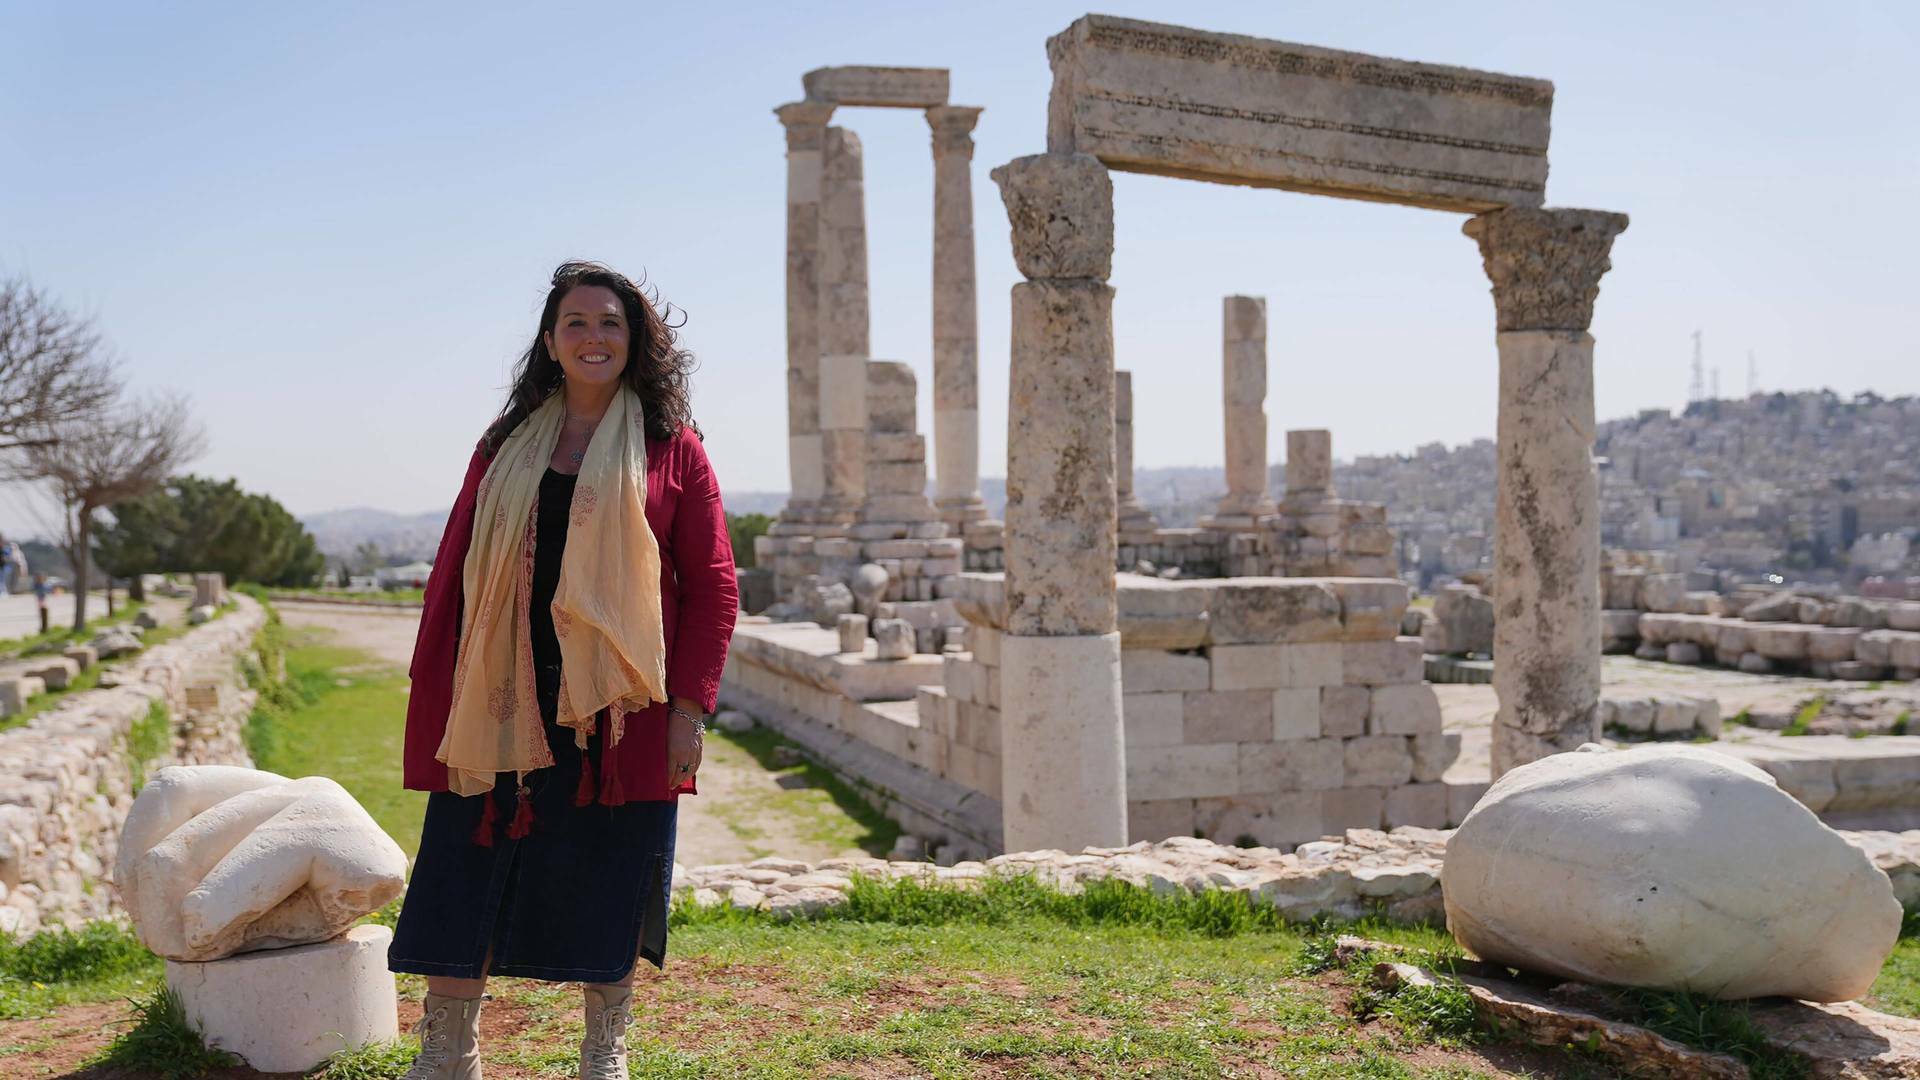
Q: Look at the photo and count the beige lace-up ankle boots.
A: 2